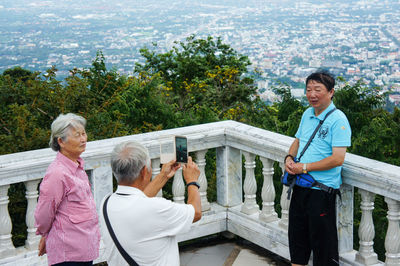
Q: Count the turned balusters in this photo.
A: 10